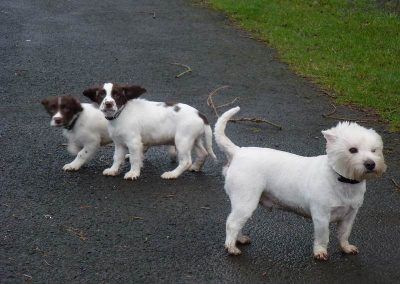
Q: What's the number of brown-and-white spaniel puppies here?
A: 2